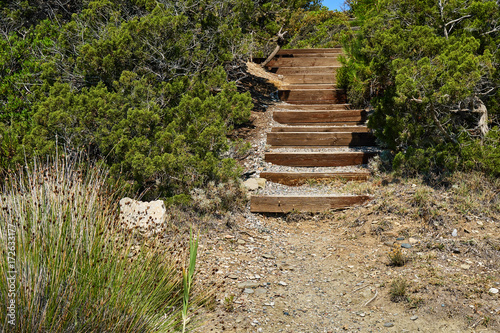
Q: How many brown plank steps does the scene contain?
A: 14